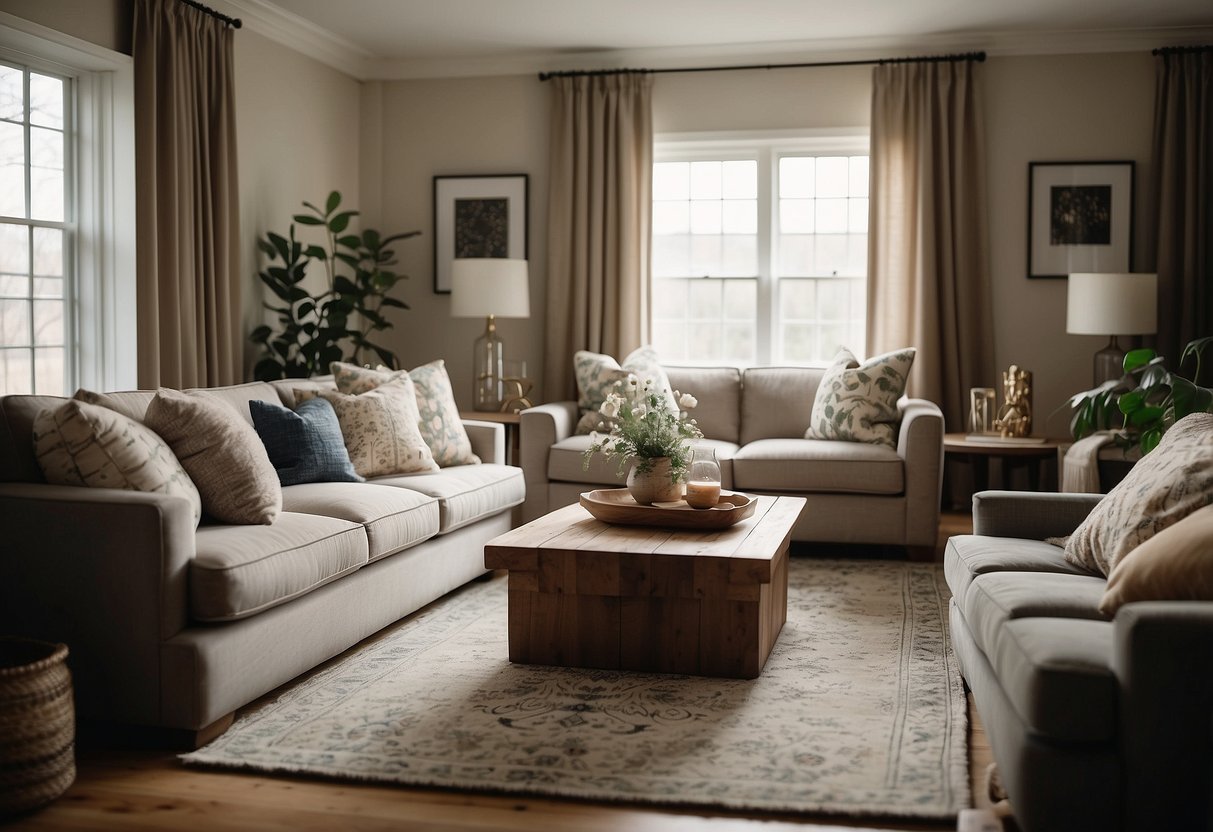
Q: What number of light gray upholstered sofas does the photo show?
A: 3